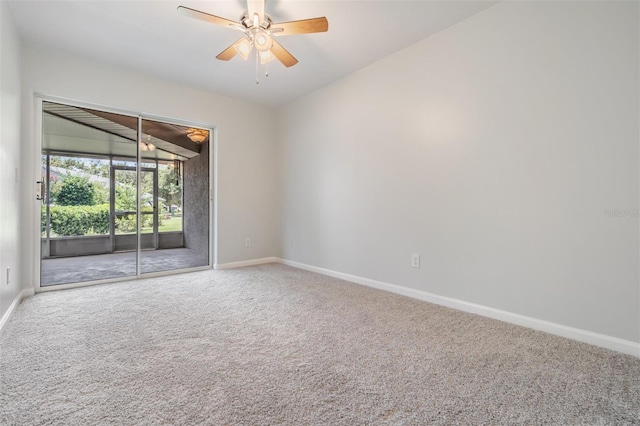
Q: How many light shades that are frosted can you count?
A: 3